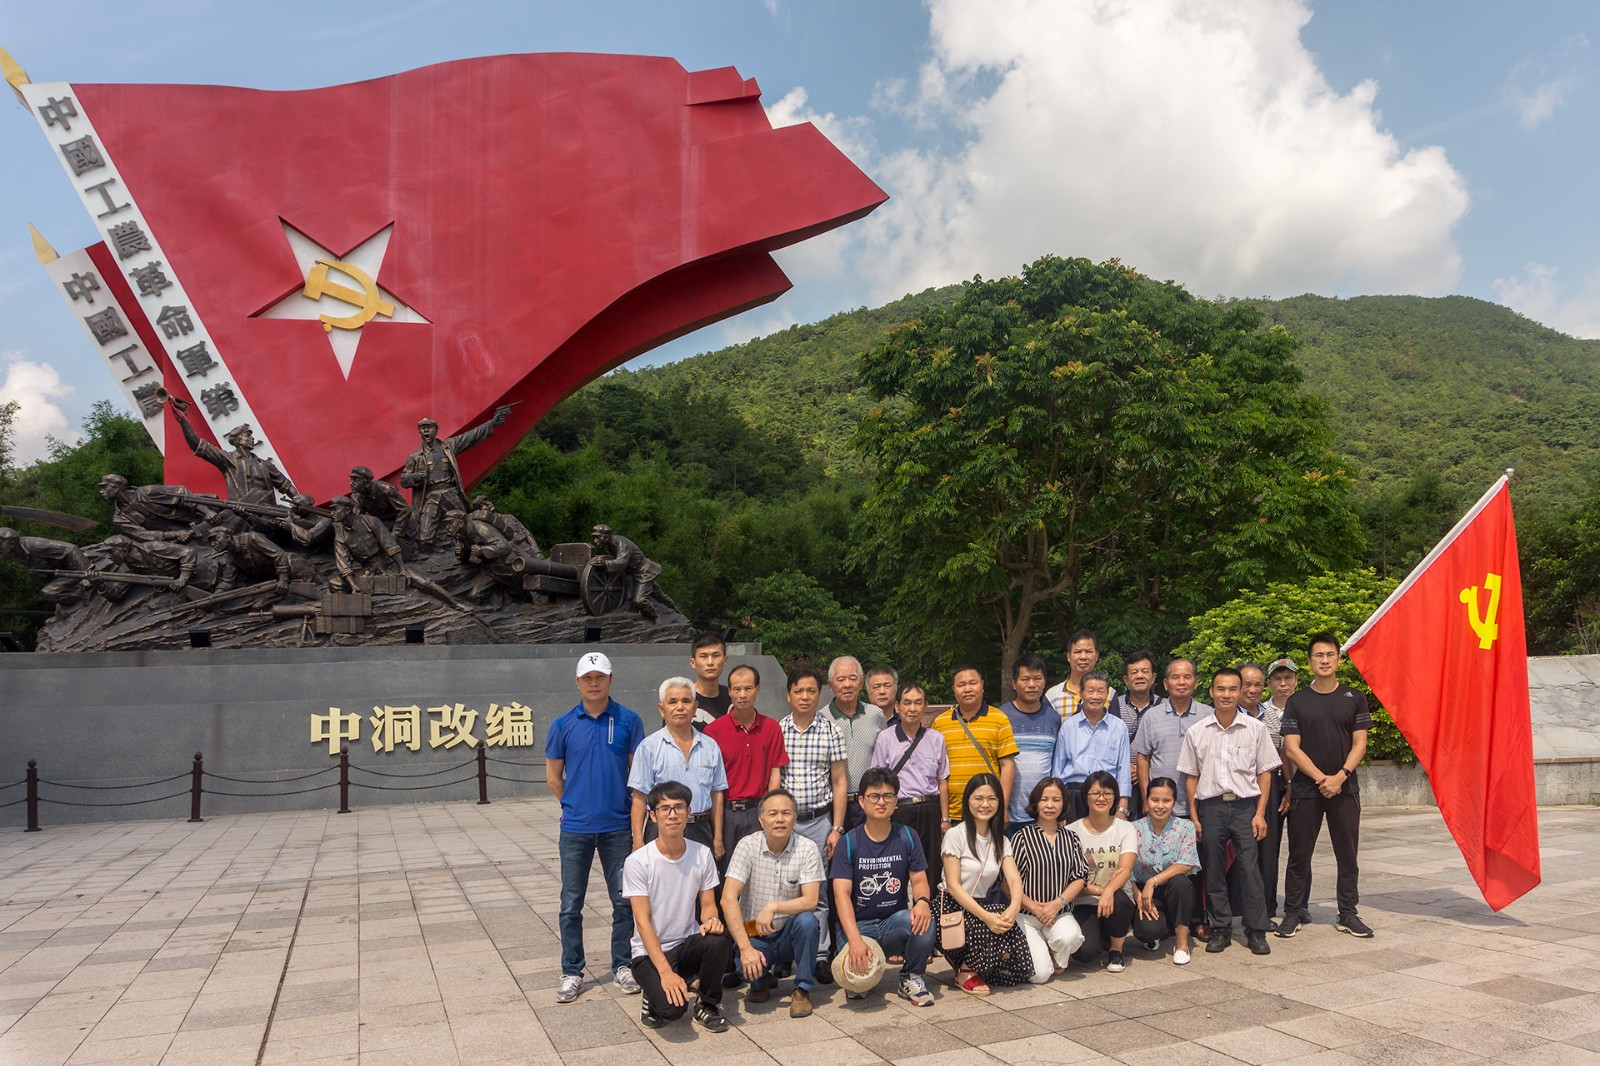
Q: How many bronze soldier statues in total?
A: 12